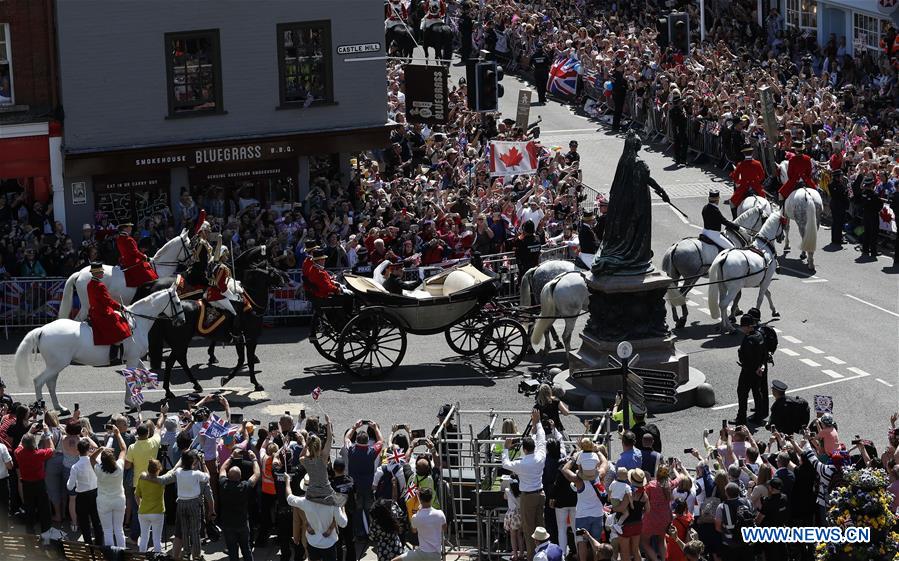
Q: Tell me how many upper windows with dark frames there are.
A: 2